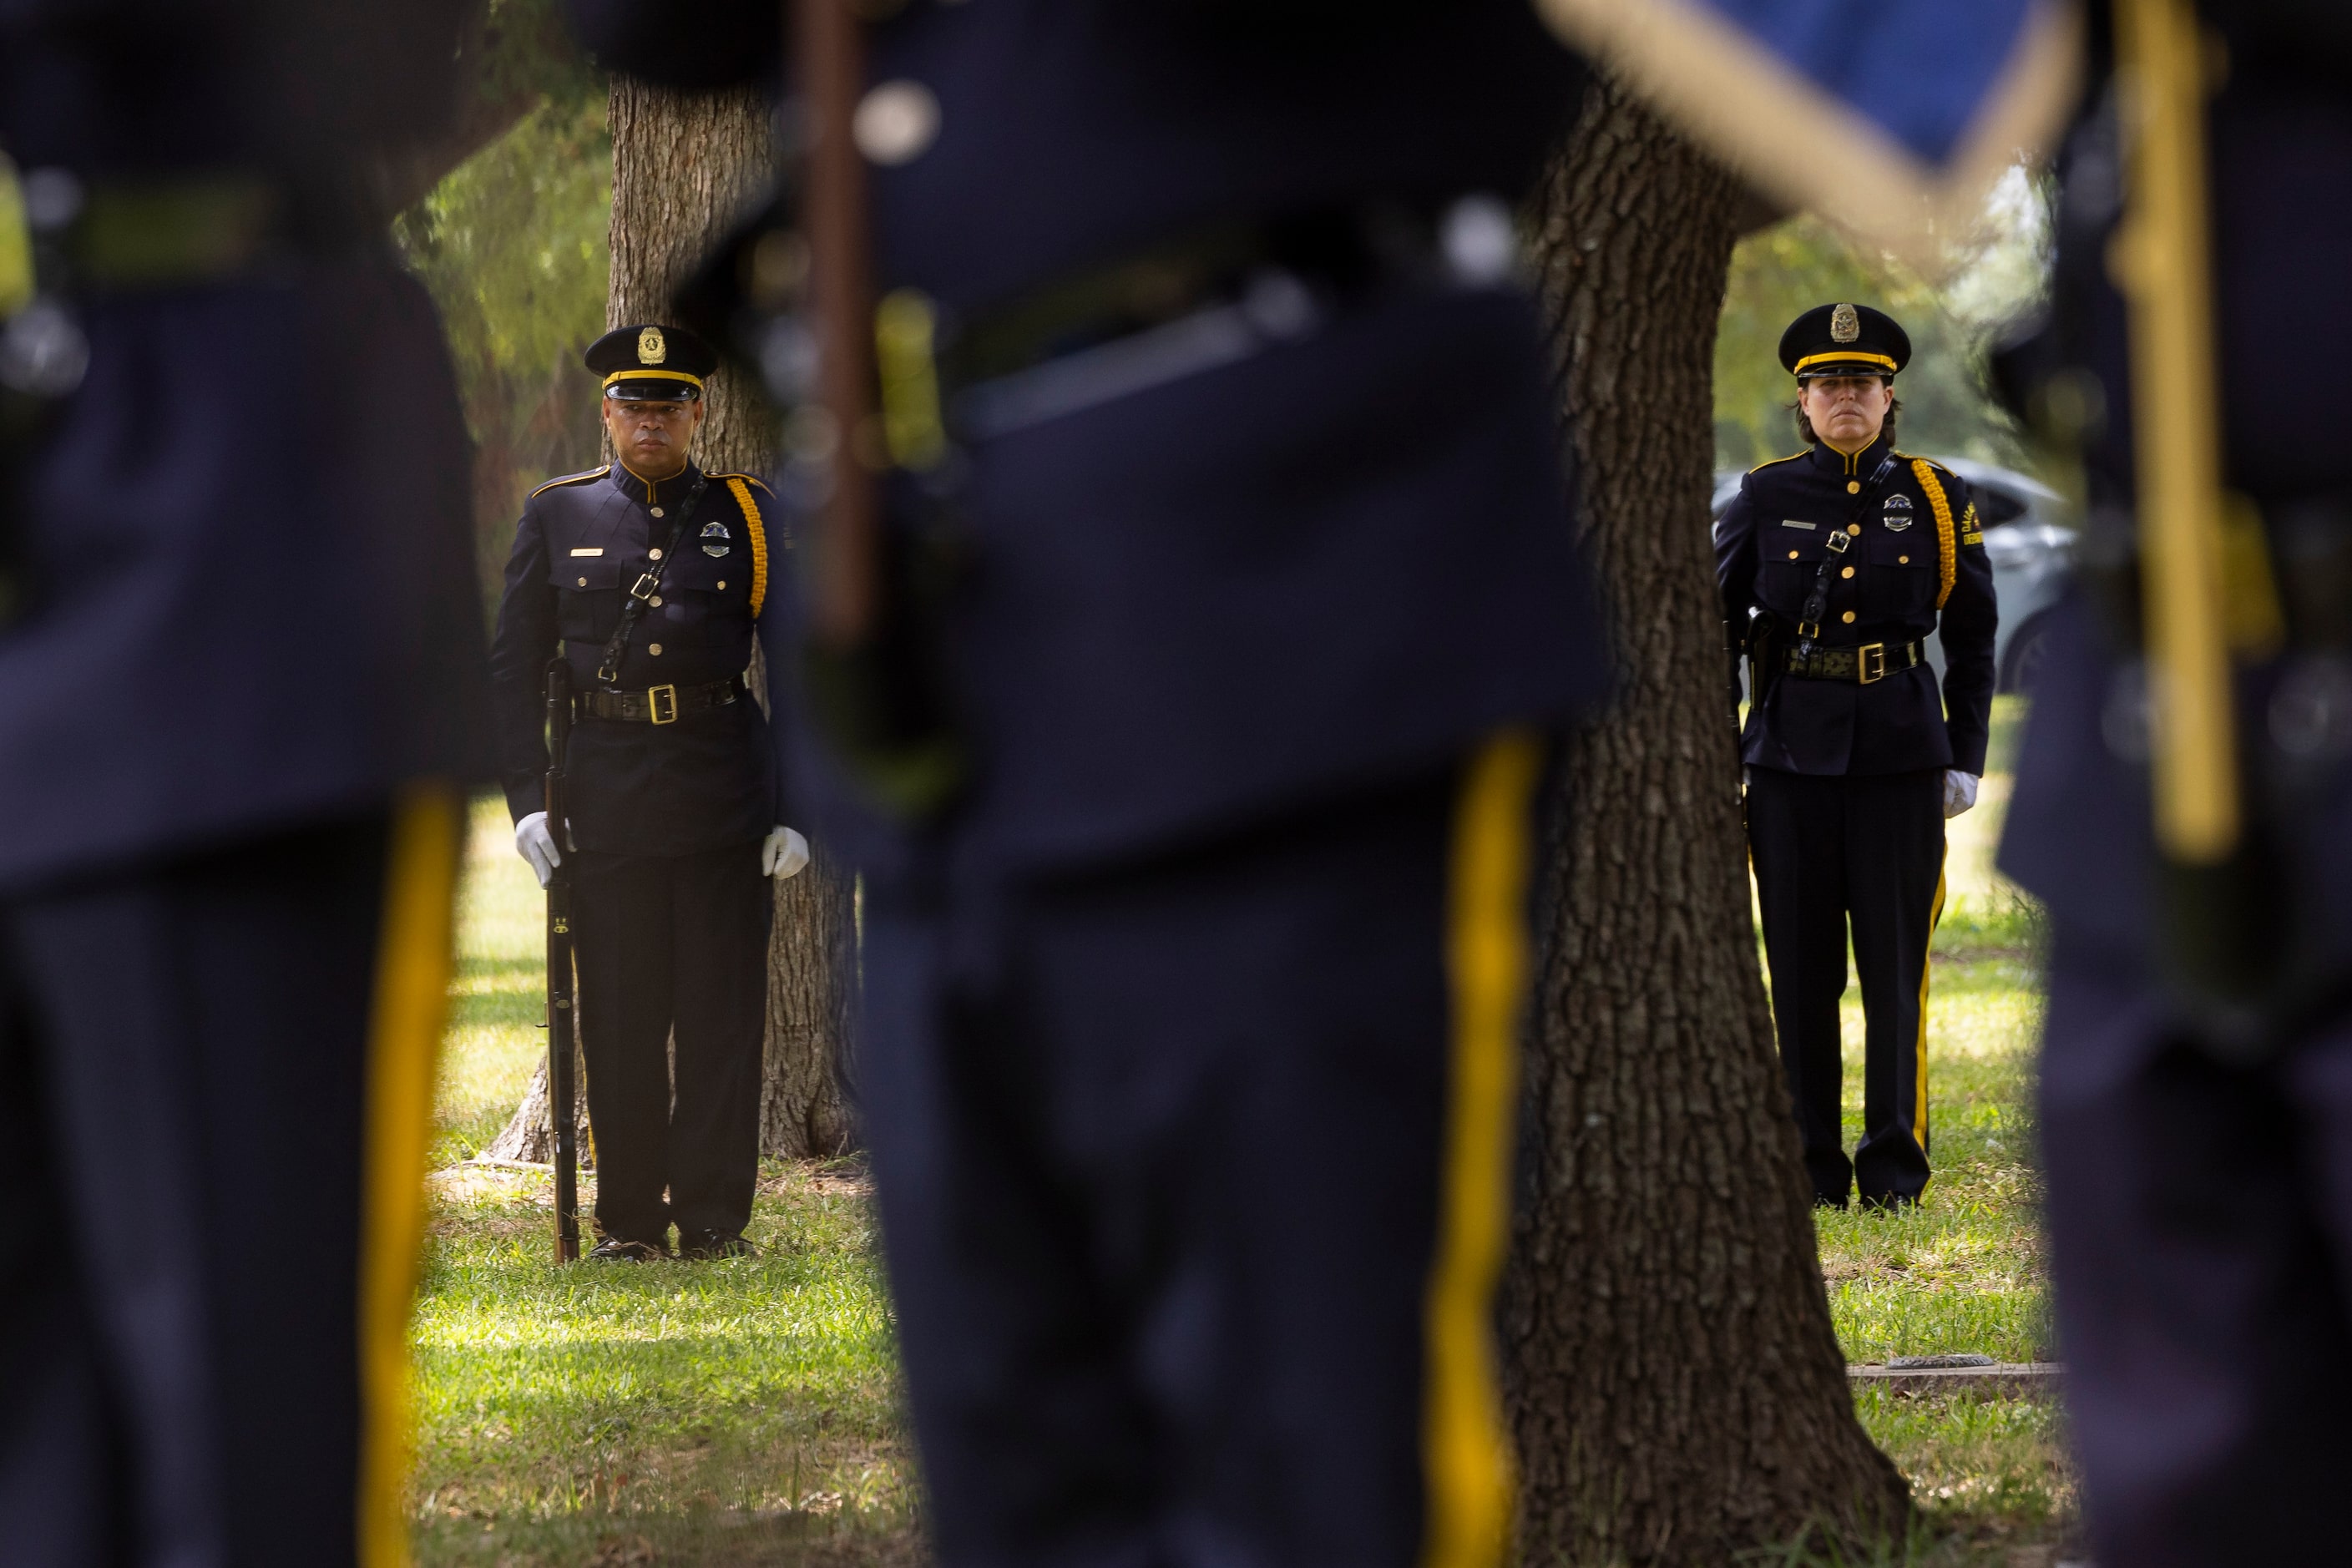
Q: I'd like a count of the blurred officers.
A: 3